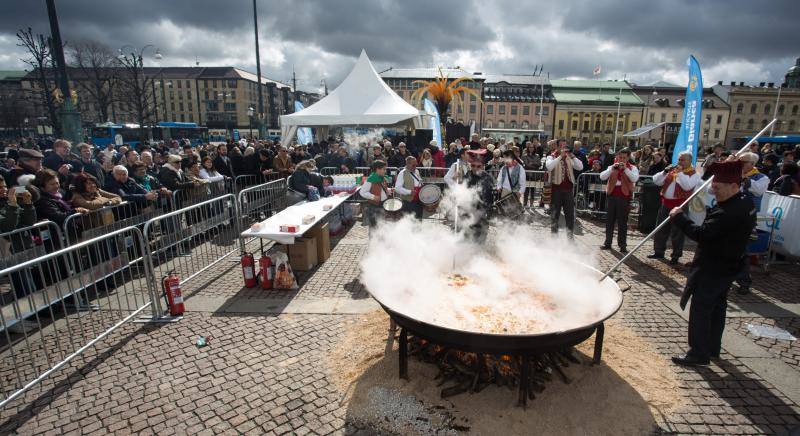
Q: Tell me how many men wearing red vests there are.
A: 3